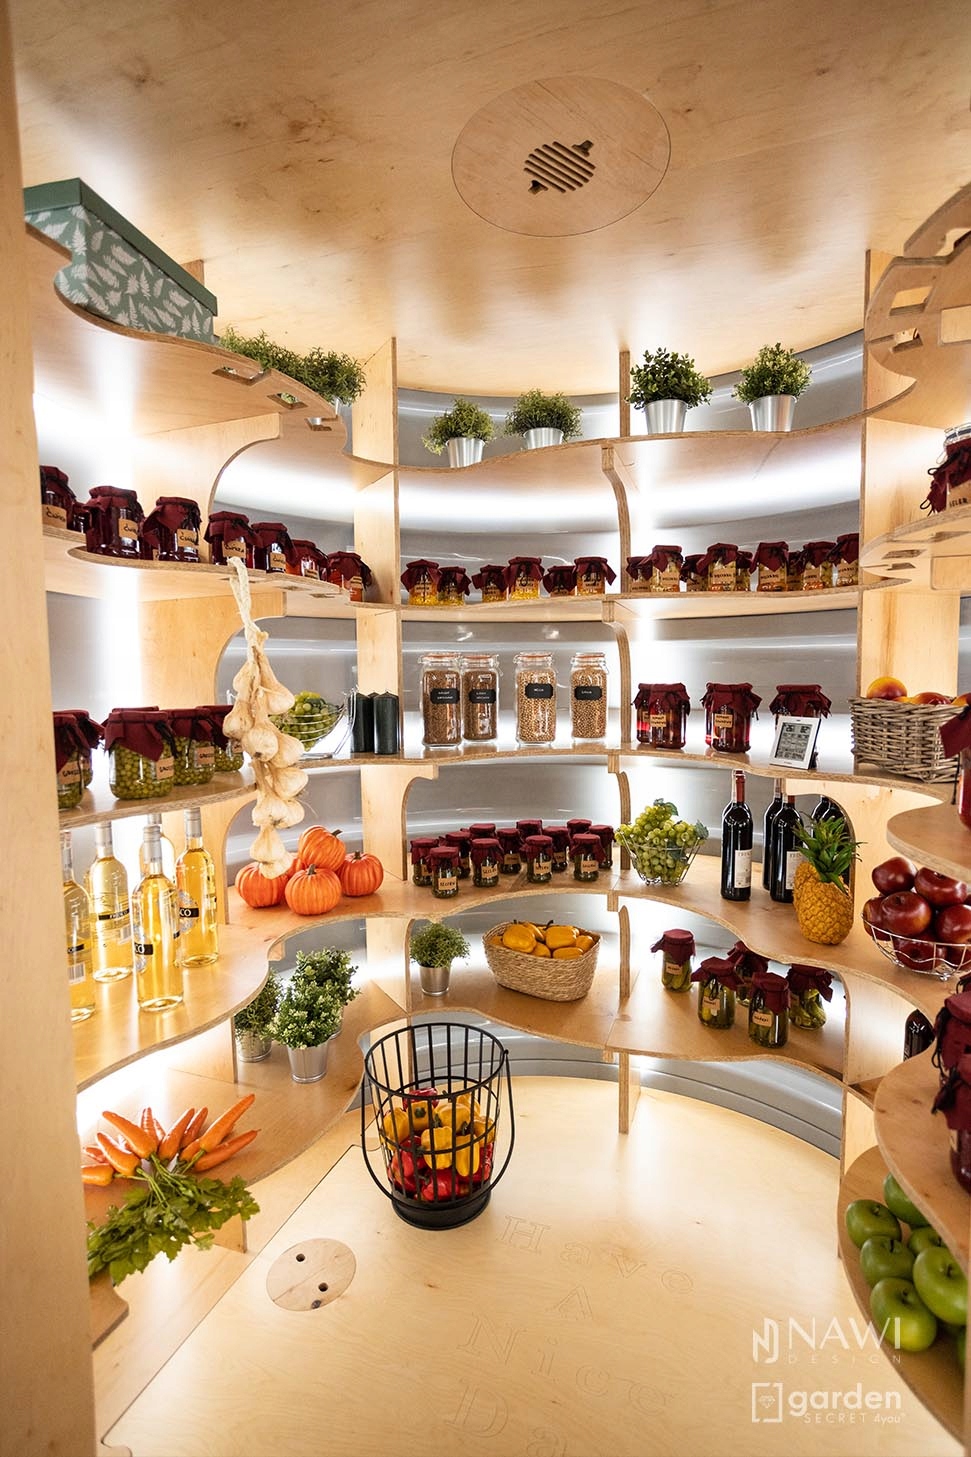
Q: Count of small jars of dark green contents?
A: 12